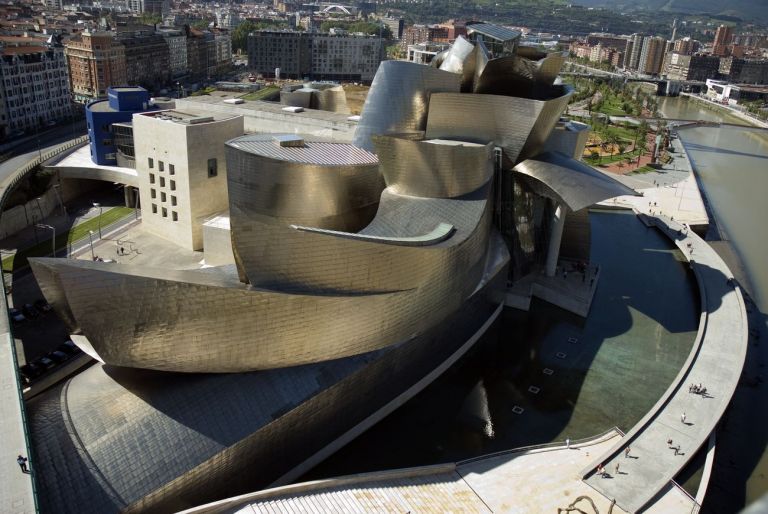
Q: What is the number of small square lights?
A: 5